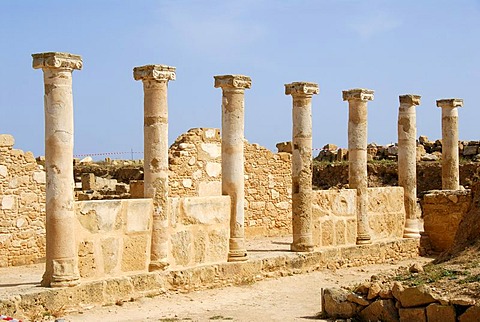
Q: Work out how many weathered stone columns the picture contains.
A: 7